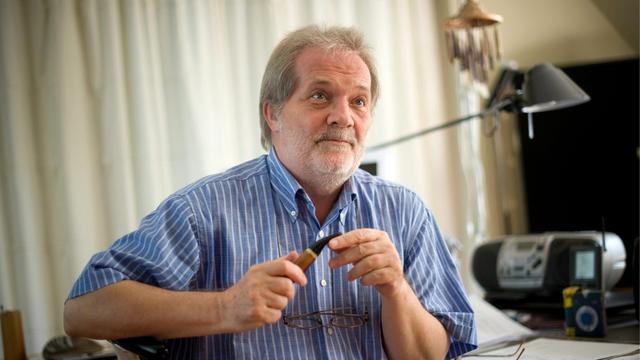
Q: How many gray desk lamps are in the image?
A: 1